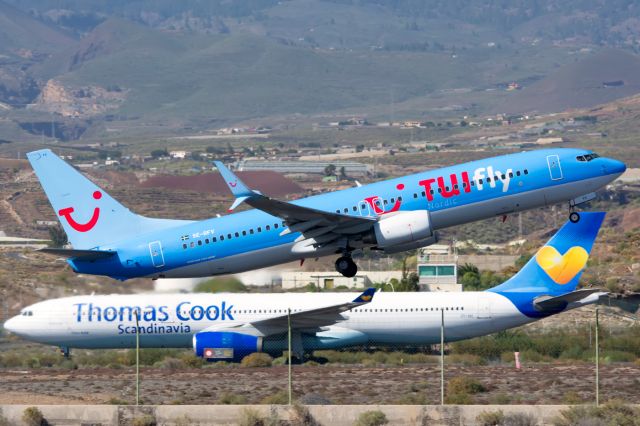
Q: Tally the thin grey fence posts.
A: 4